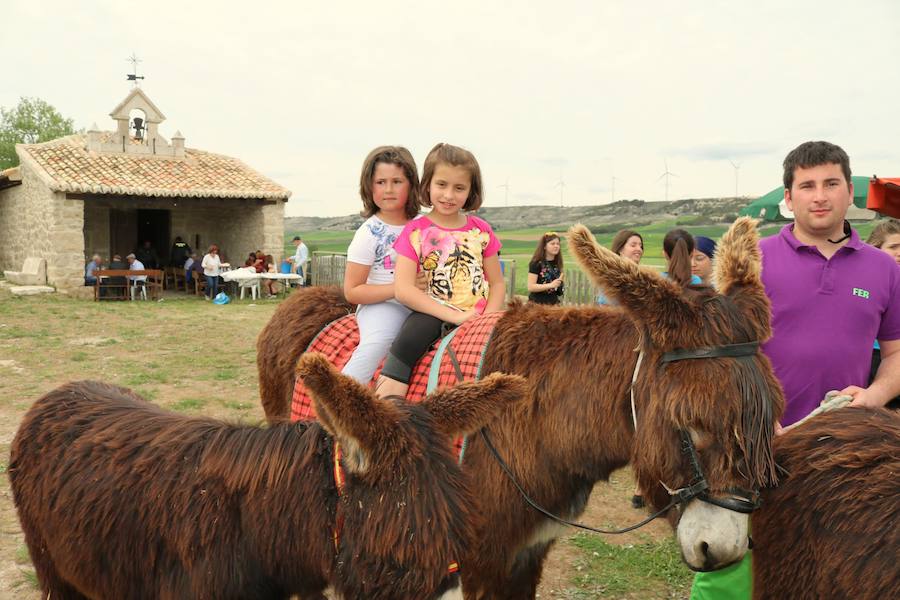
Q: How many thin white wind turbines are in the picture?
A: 5